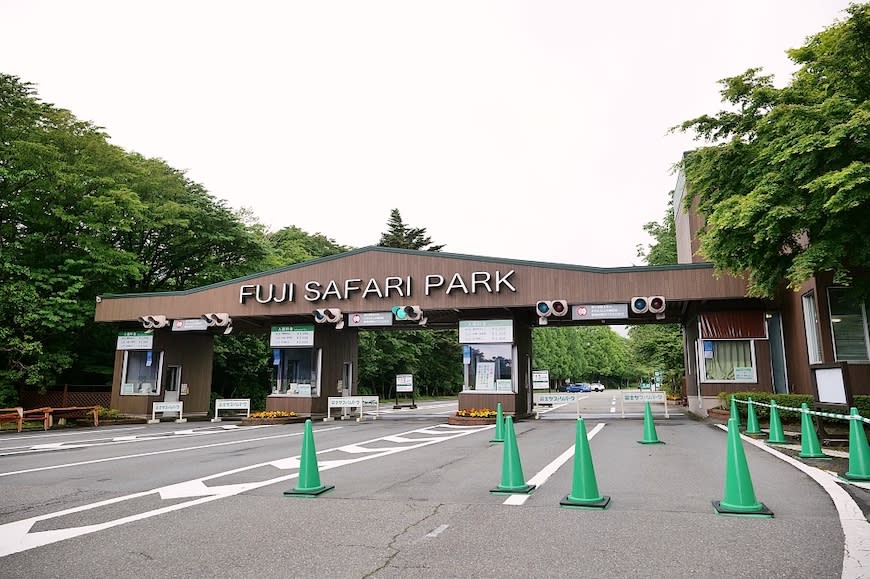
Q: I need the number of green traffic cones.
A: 11